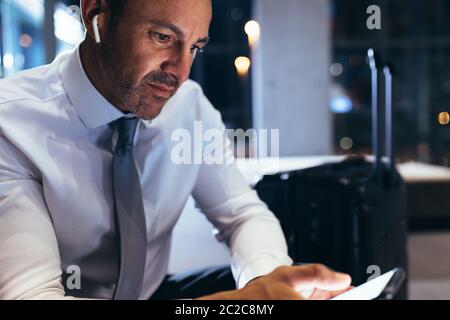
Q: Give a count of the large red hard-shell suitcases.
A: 0